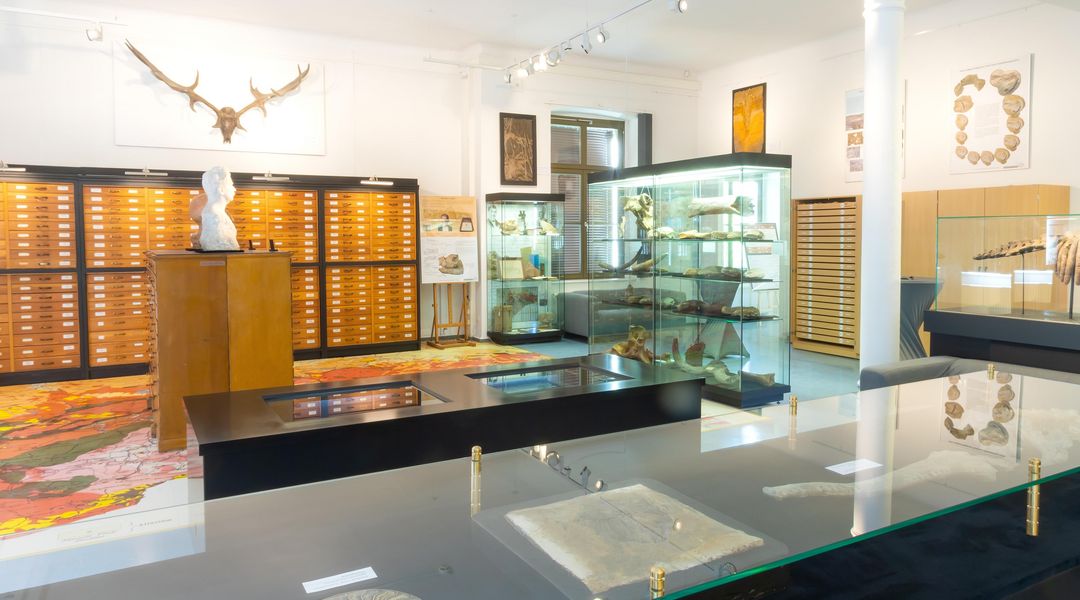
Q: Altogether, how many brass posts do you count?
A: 5